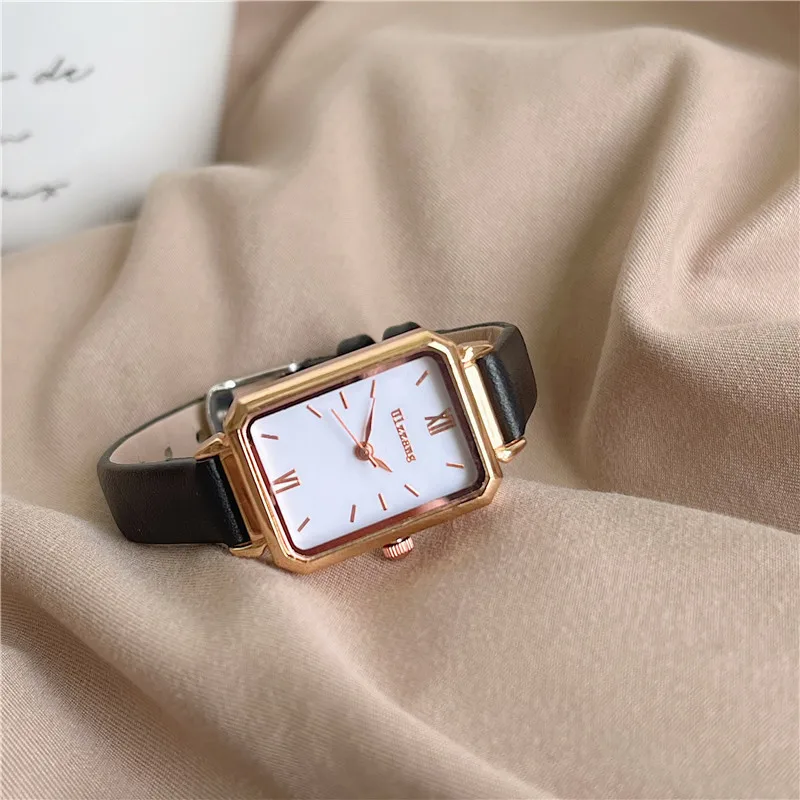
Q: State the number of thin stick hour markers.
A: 10